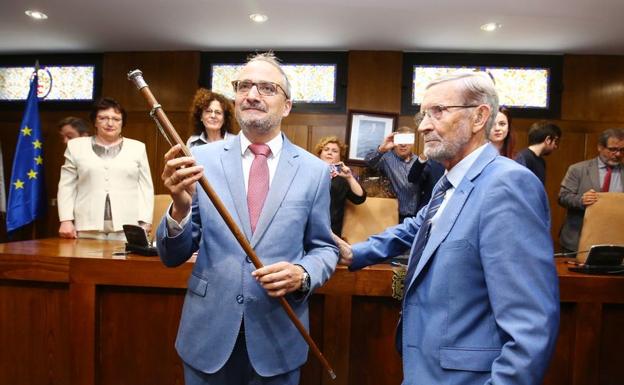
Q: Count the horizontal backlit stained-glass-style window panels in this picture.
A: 3